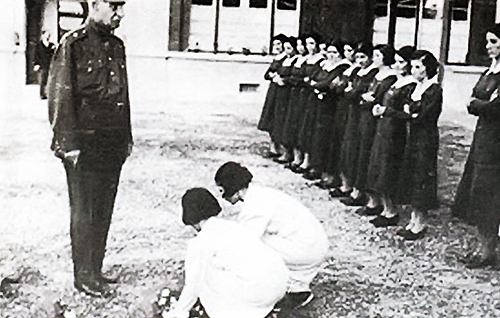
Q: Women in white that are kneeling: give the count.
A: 2